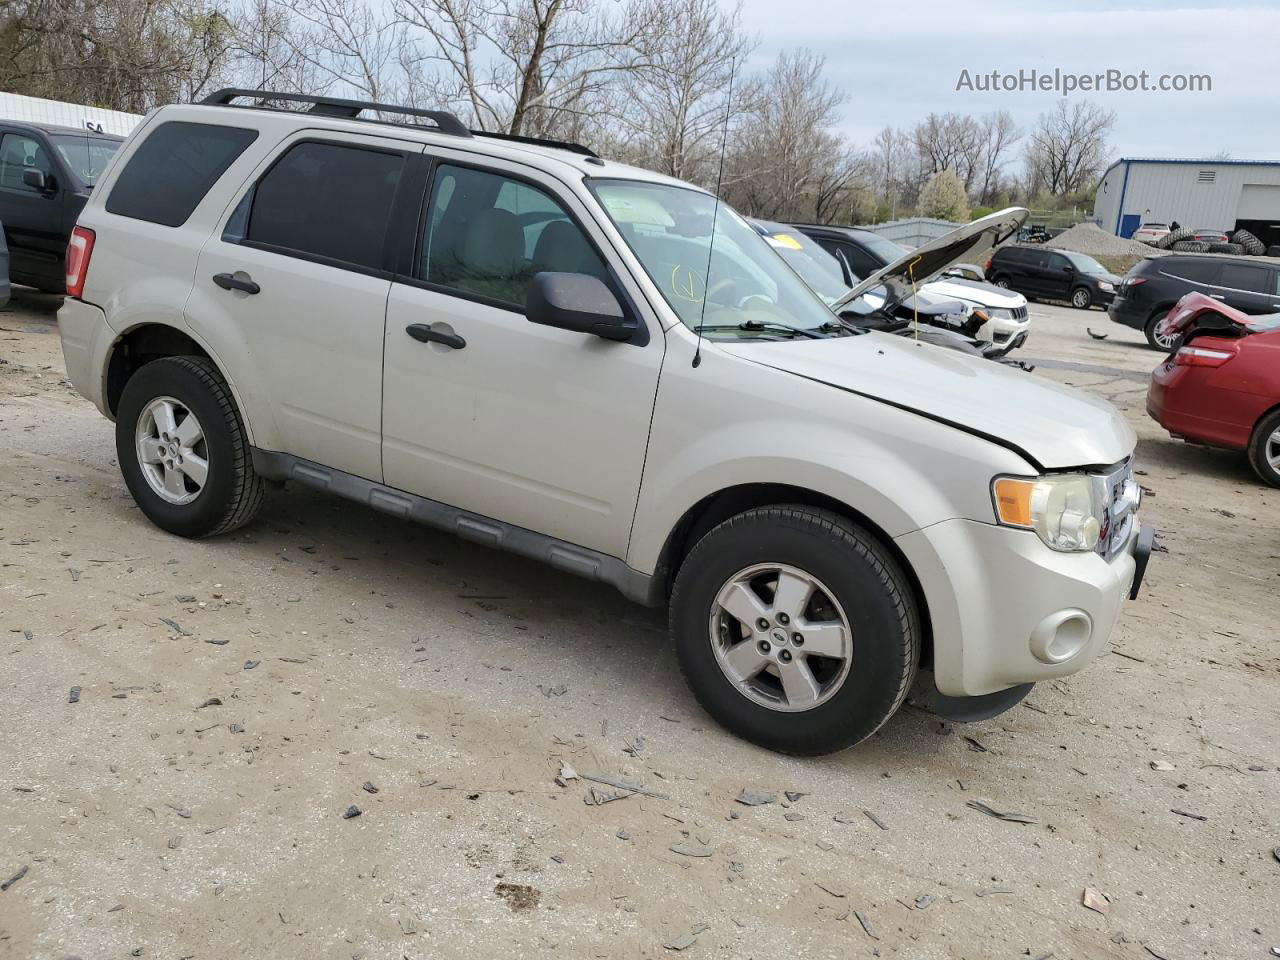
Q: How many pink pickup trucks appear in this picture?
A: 0